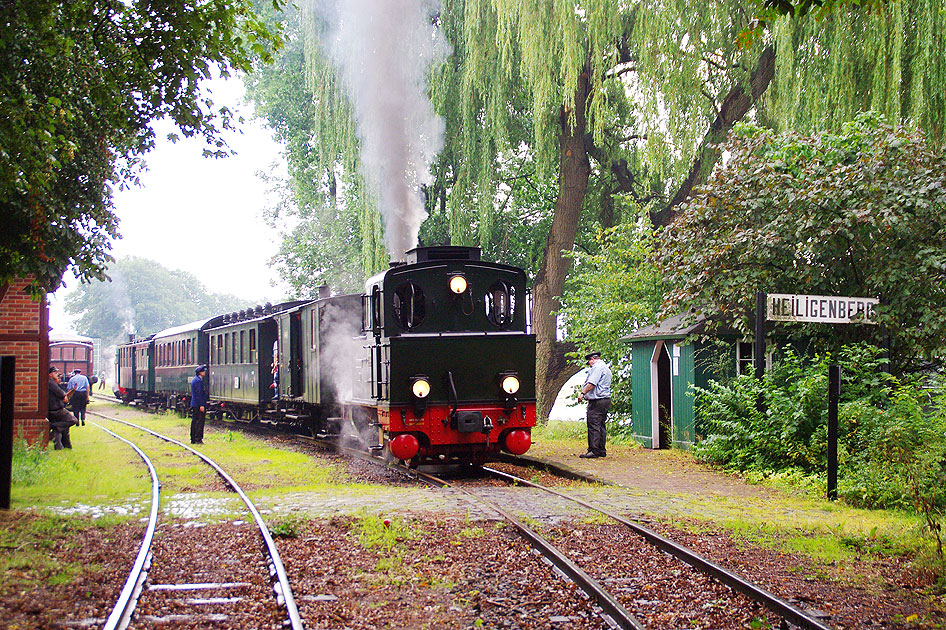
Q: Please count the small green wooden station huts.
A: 1